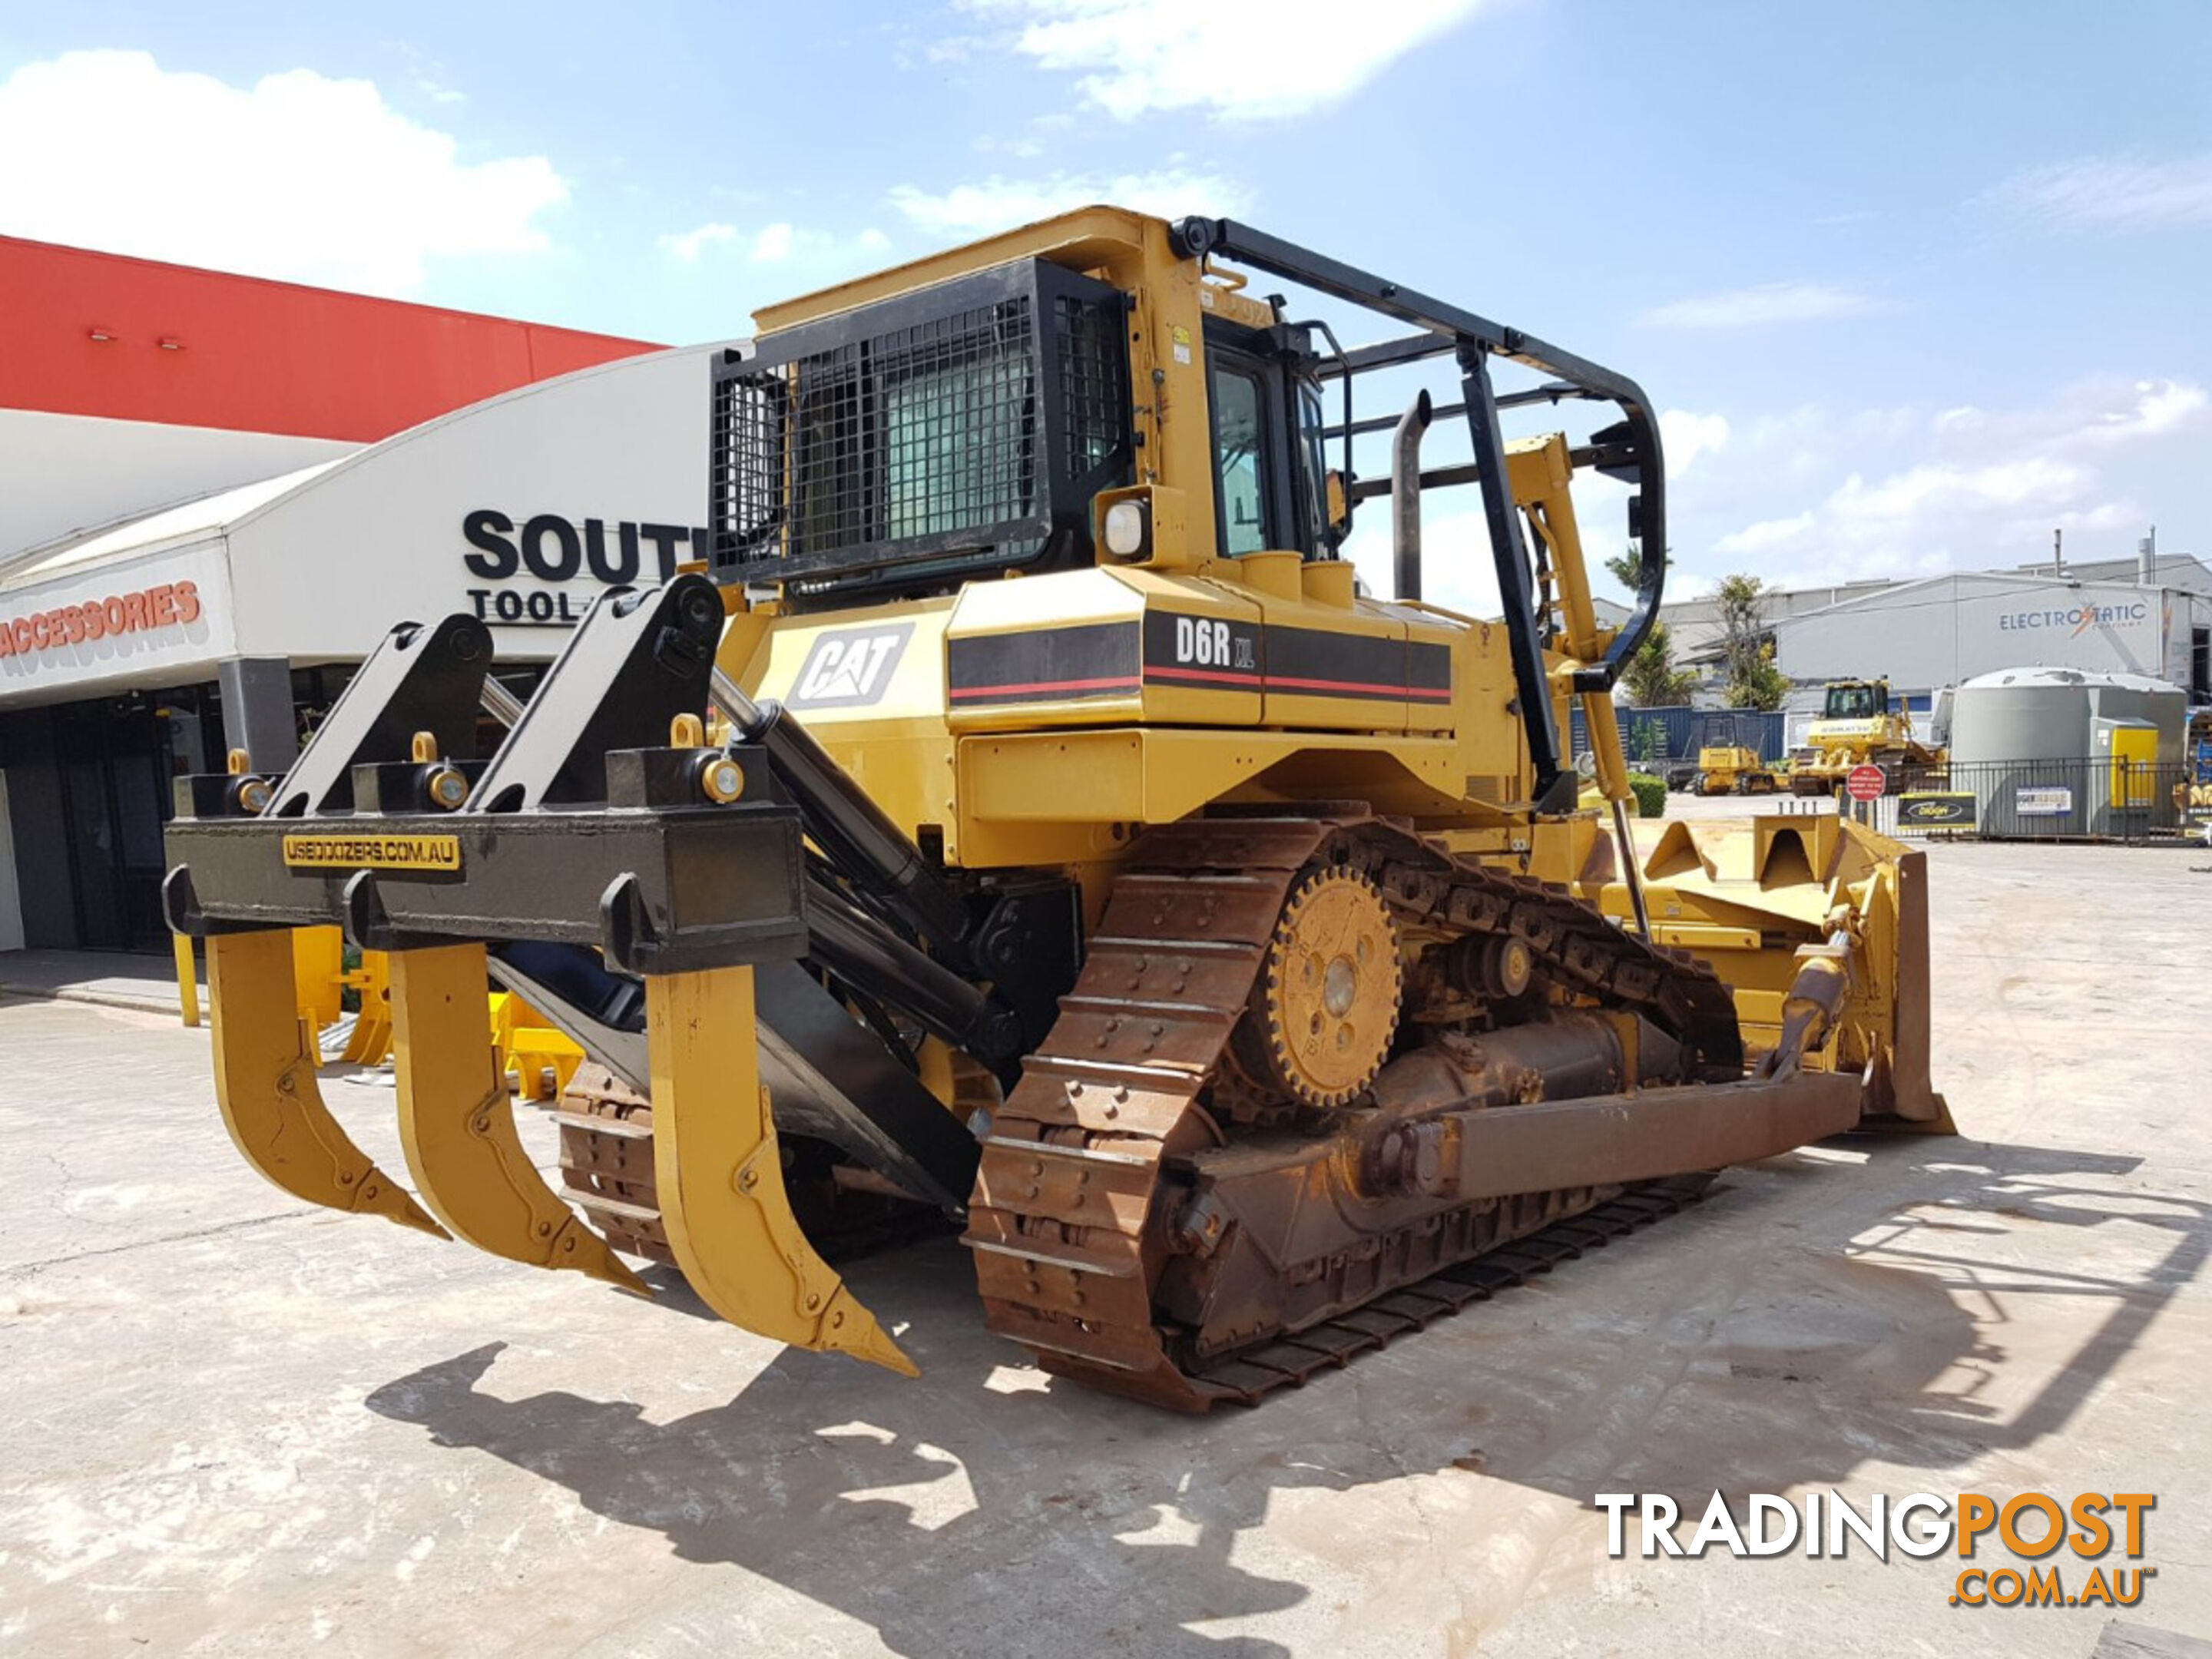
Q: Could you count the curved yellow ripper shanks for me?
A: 3